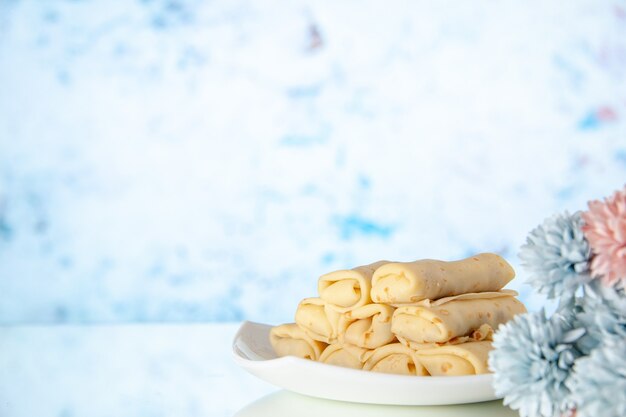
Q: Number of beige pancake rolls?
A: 9